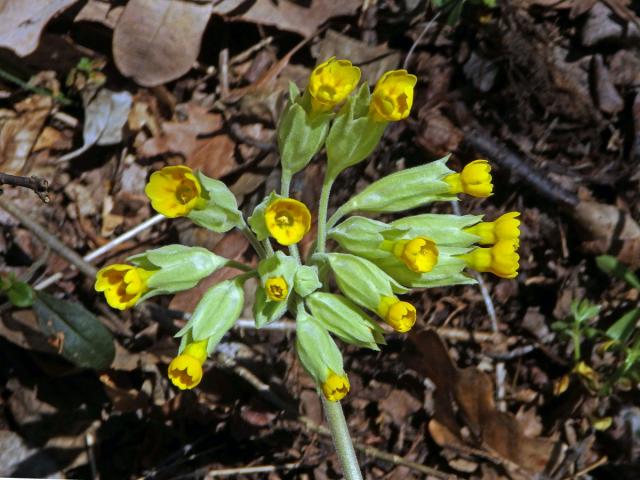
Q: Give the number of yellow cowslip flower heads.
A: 13